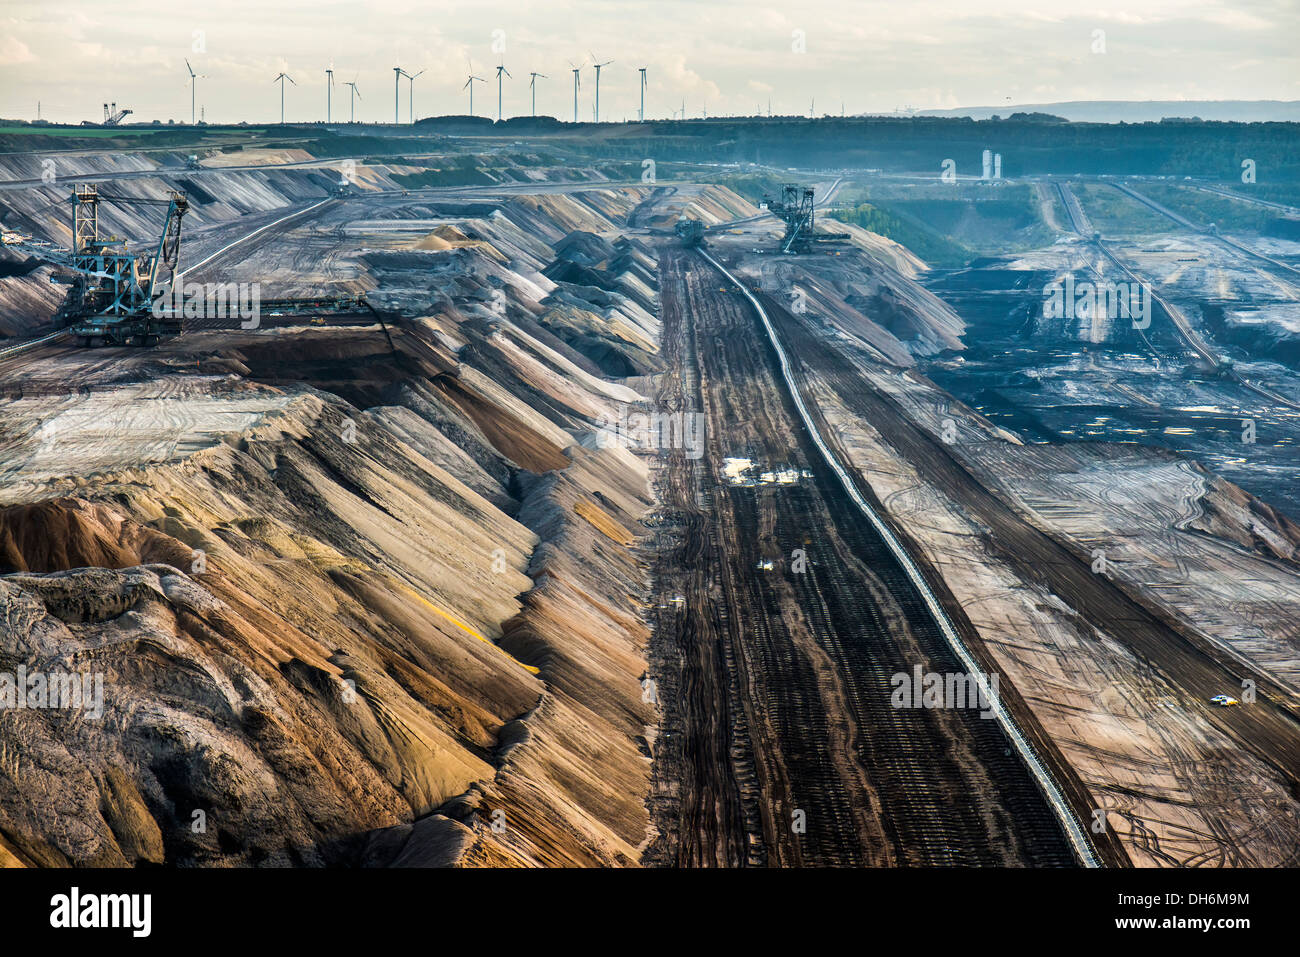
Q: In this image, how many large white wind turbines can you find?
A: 12